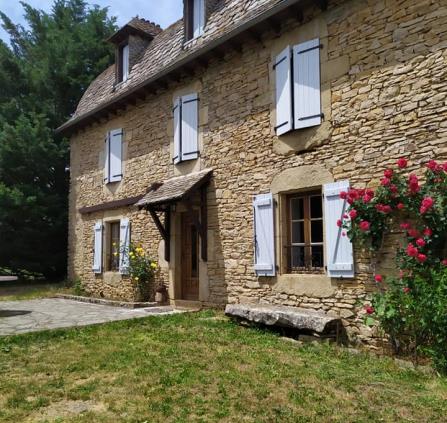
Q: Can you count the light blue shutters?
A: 10